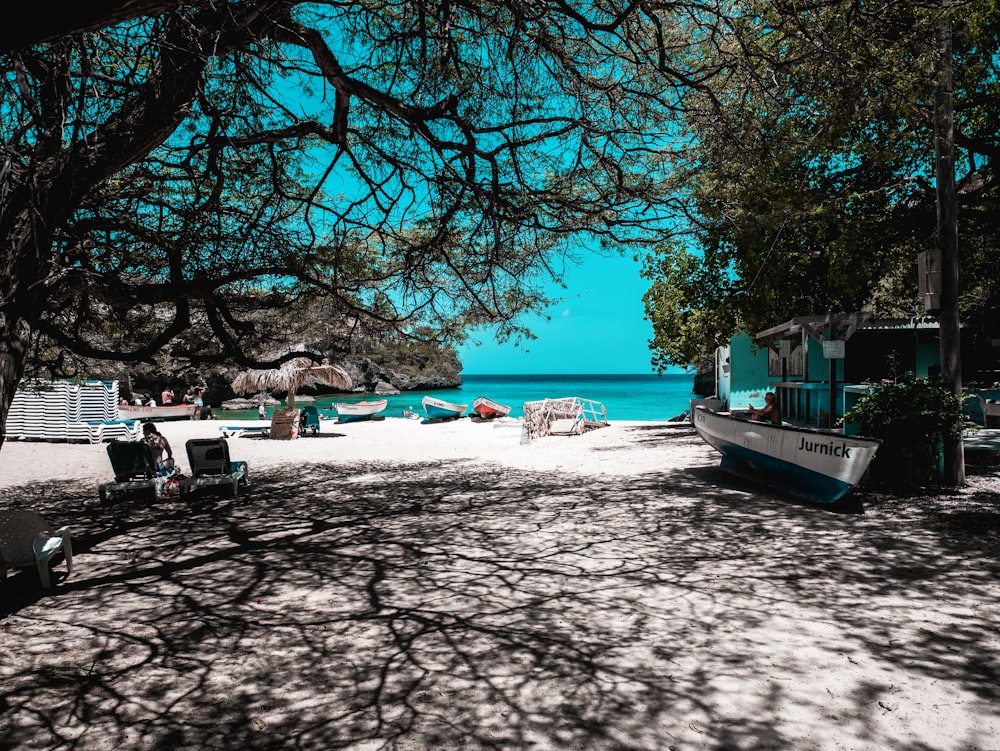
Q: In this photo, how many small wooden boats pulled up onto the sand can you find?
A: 5